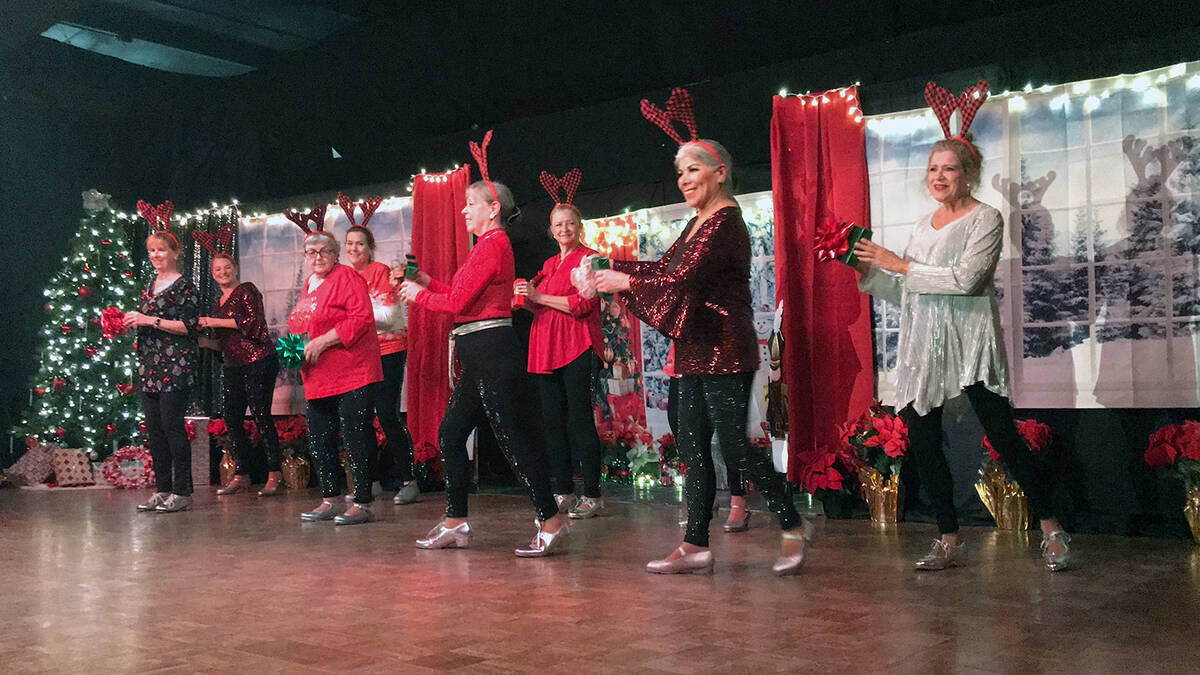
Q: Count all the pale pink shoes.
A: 2